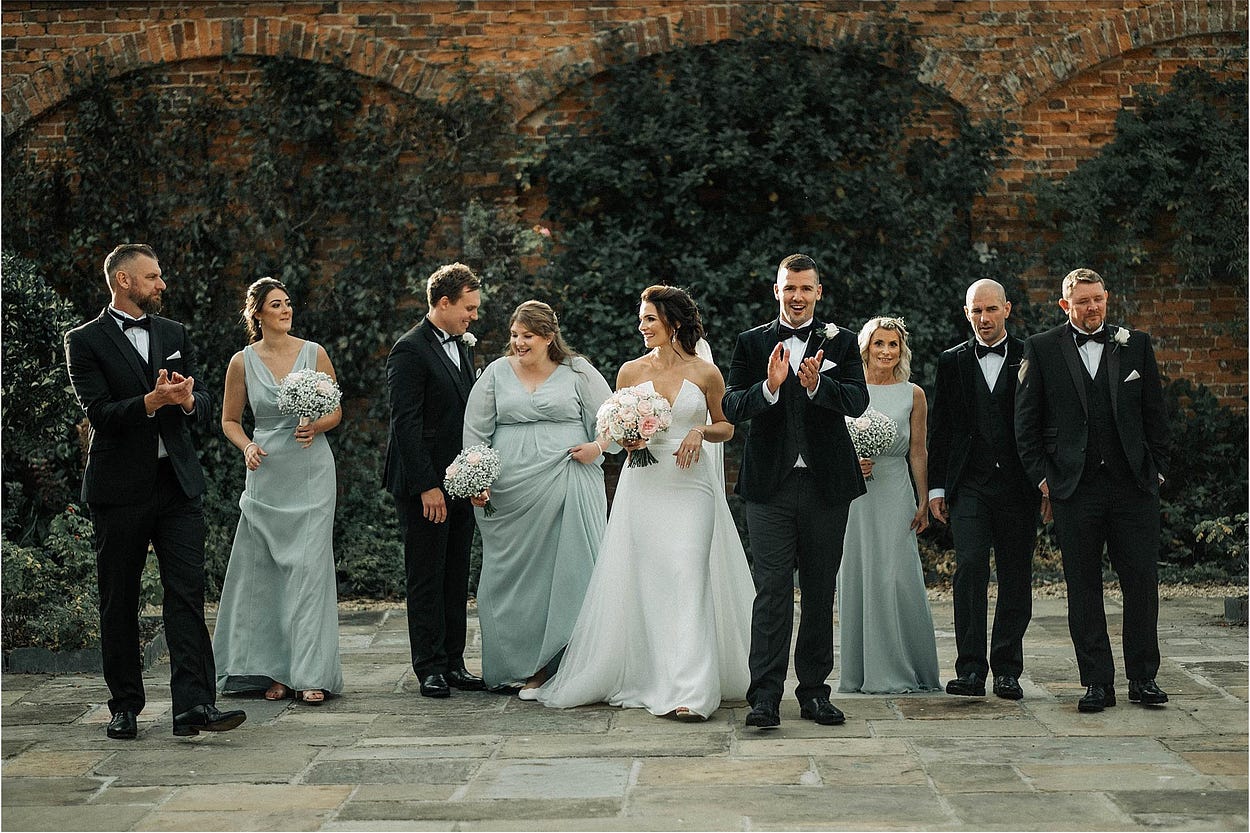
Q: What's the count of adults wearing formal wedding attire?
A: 9